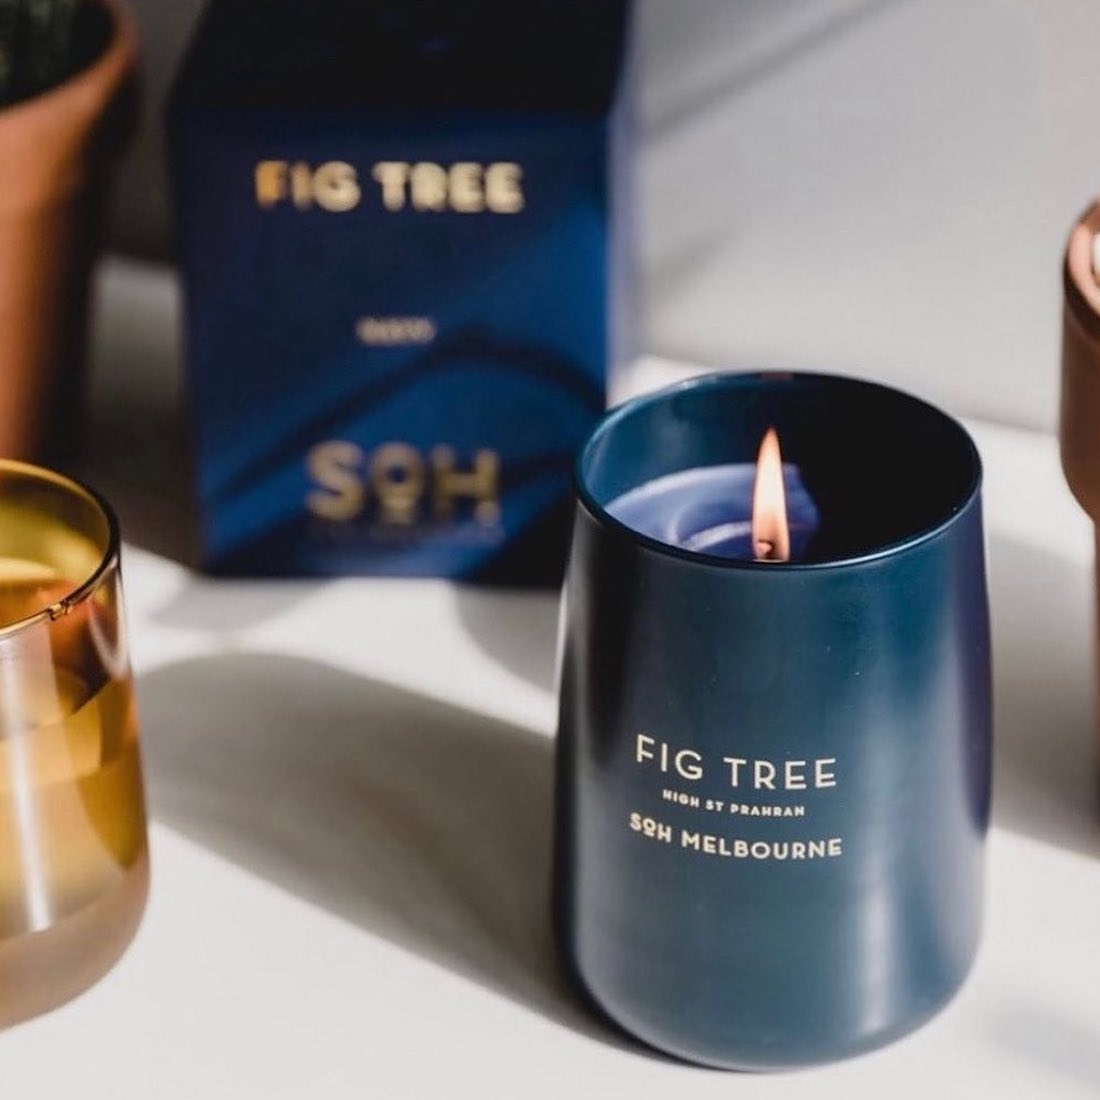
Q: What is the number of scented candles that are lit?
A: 1